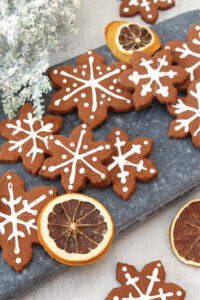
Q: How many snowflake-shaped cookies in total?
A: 10